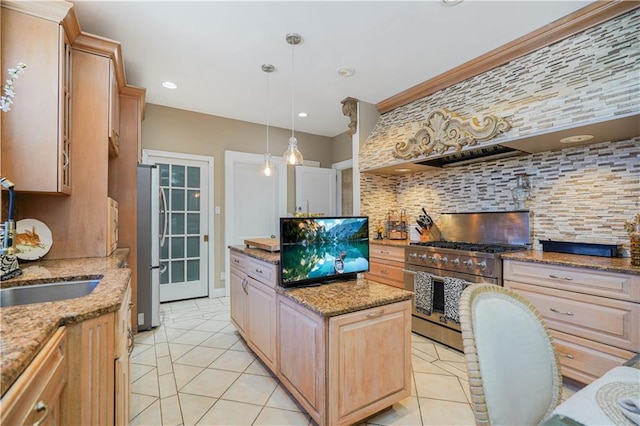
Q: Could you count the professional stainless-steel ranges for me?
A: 1